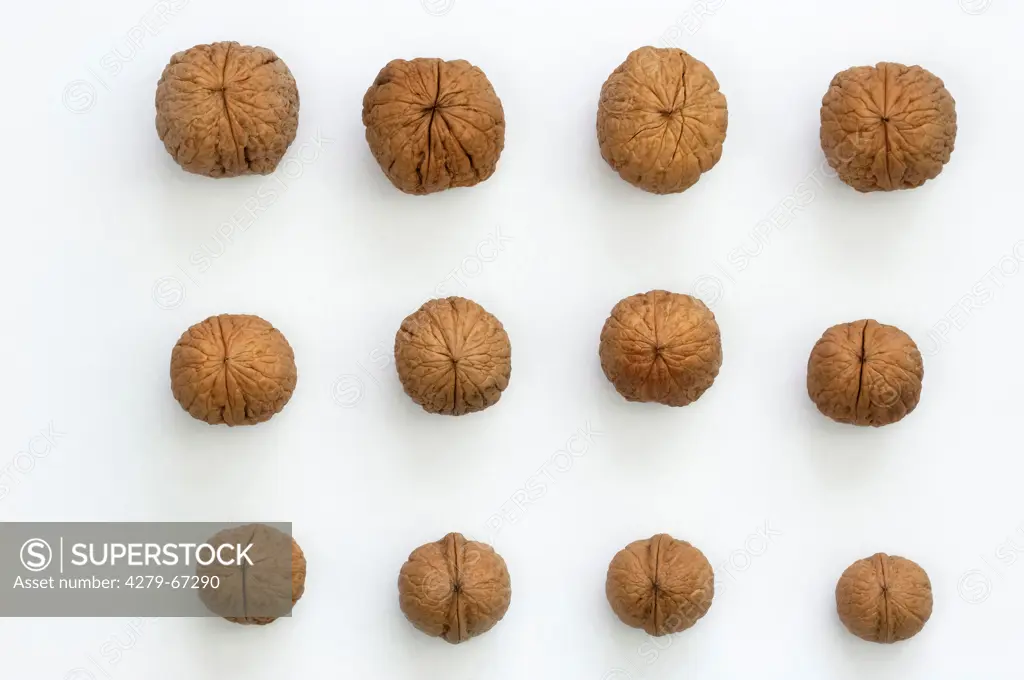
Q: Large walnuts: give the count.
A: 4